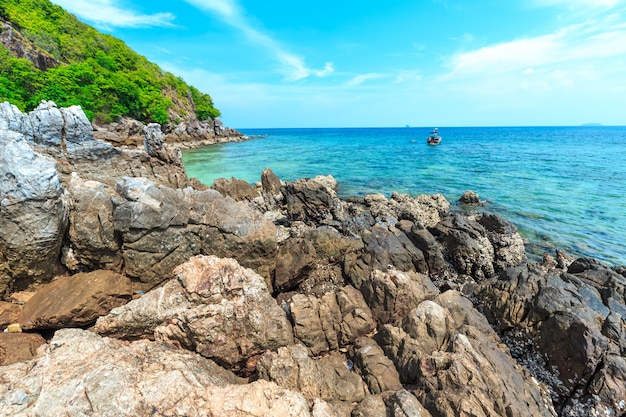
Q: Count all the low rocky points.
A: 1